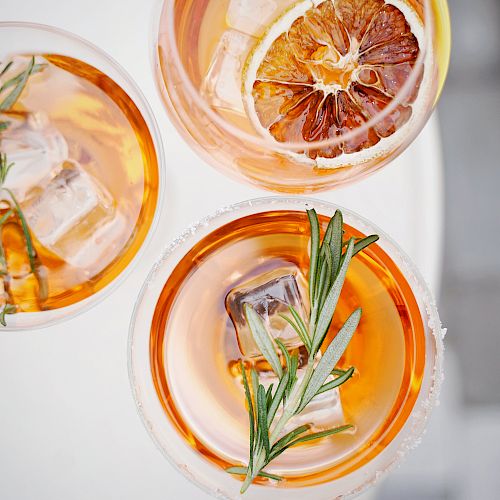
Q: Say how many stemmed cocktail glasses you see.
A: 3